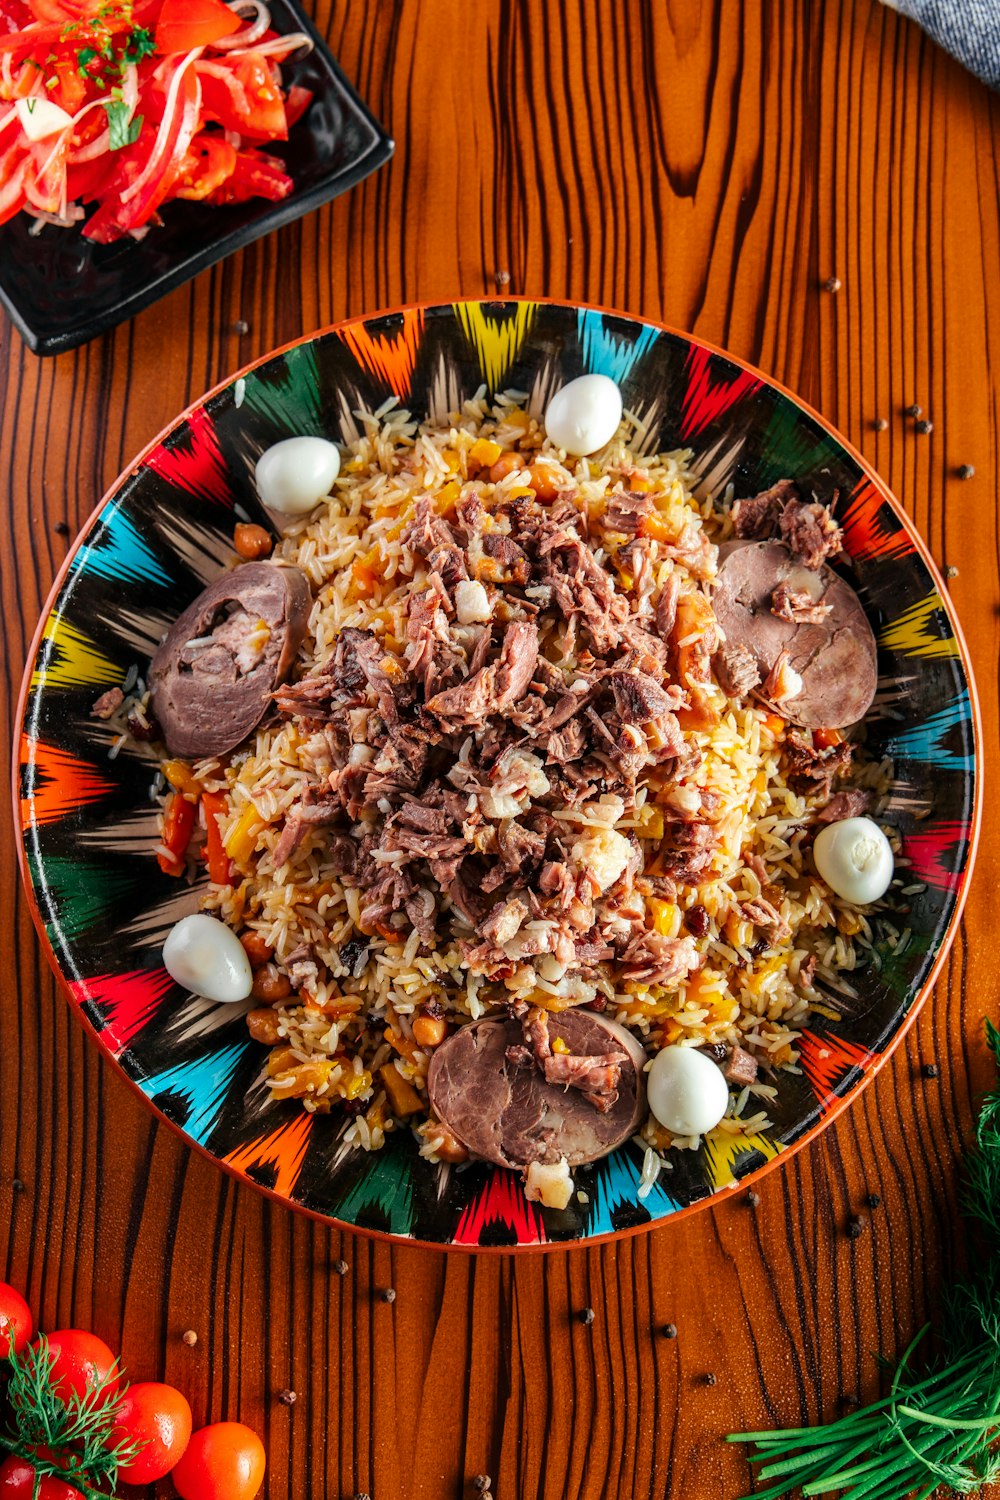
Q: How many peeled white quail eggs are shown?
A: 5